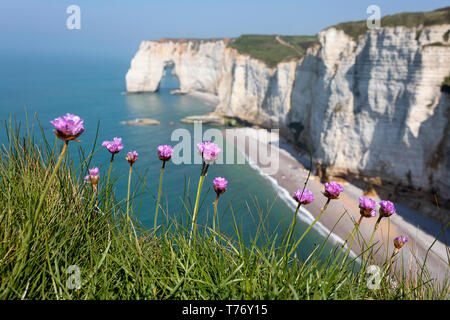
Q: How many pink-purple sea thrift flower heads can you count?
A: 12